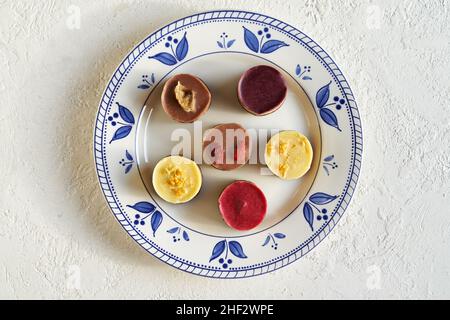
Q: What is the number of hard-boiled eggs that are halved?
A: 0